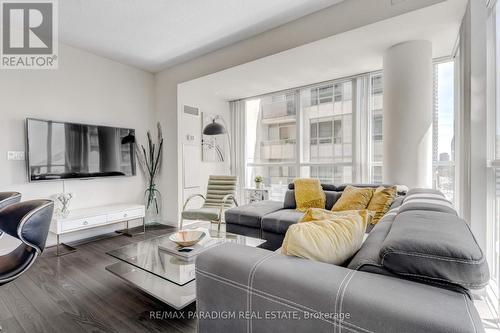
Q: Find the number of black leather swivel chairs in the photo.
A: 2